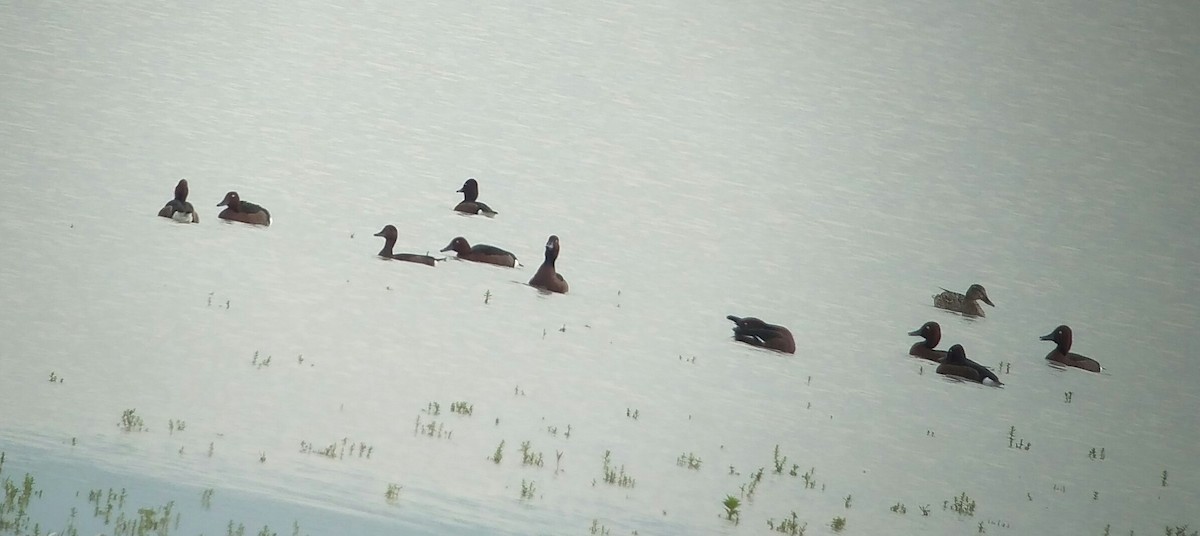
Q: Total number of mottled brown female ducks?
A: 1